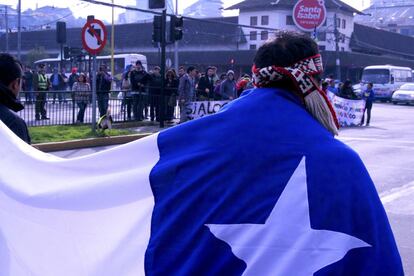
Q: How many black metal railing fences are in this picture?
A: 1